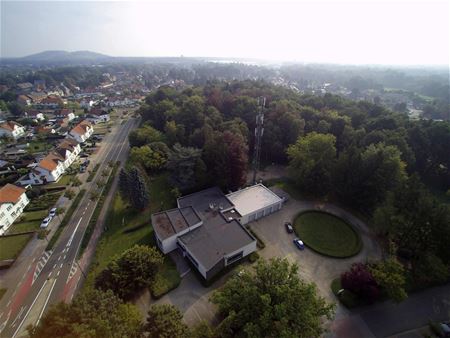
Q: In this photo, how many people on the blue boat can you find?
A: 0